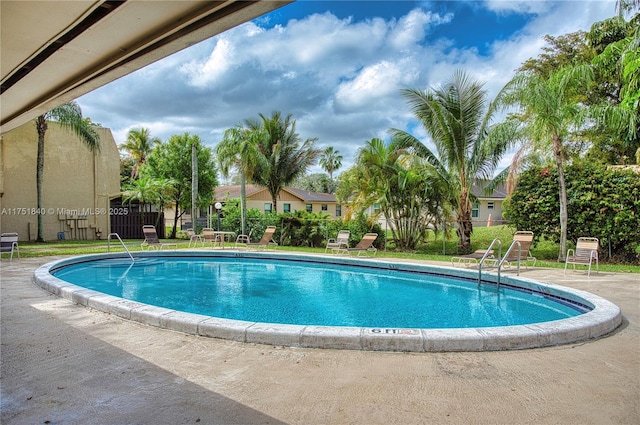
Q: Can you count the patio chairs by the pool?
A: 11